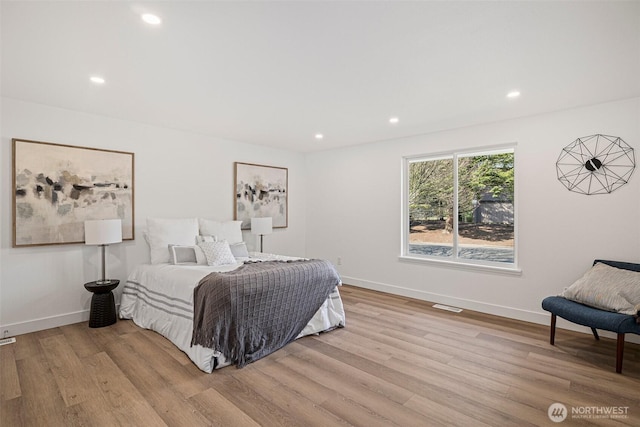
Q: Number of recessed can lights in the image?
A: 5